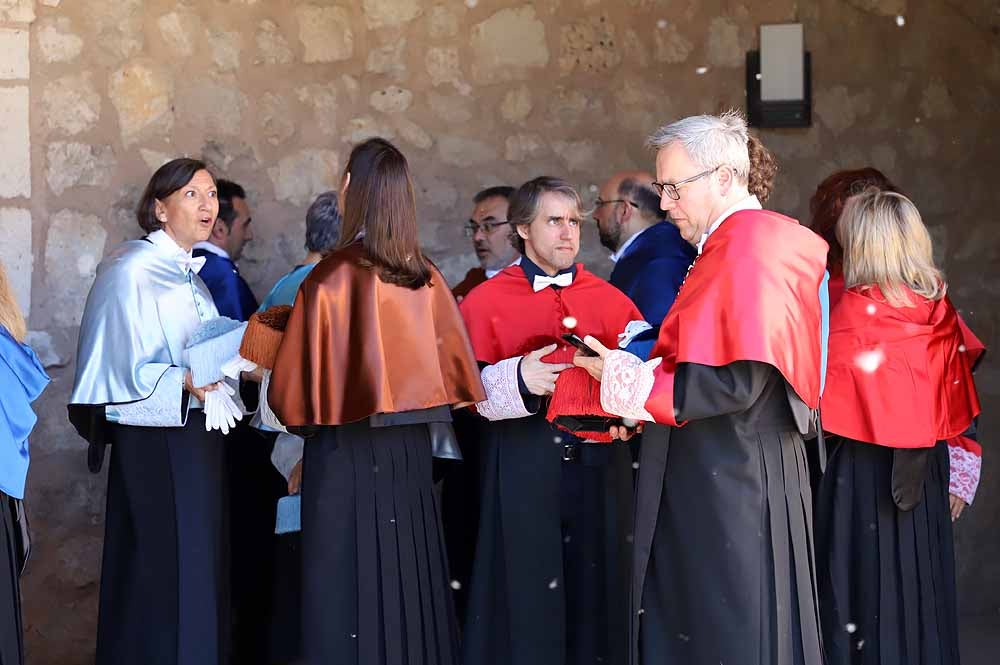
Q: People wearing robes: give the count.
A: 12